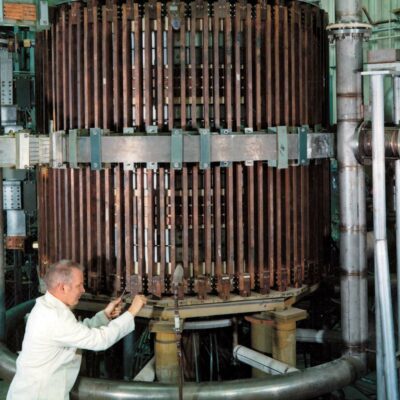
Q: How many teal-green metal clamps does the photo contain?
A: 6